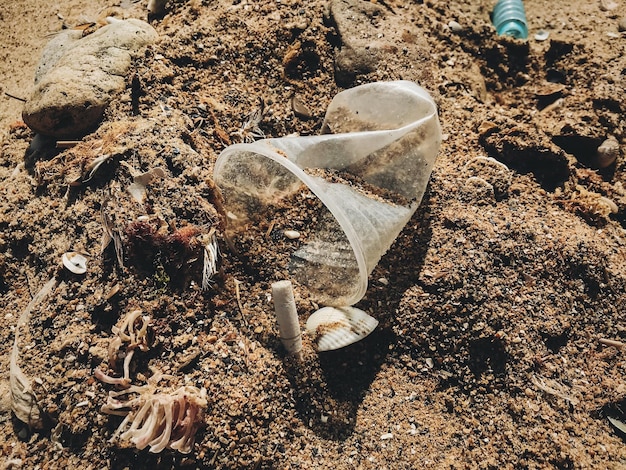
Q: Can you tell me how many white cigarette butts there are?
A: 1